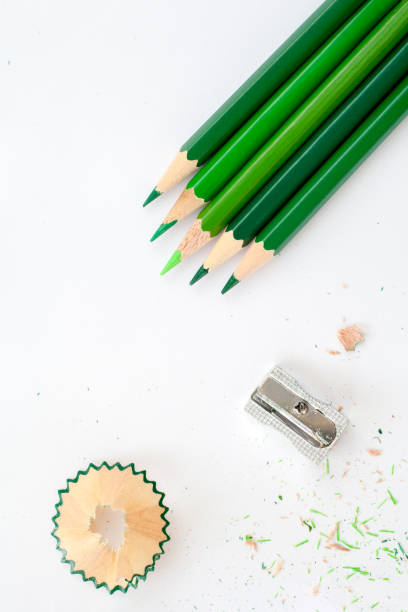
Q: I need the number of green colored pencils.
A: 5